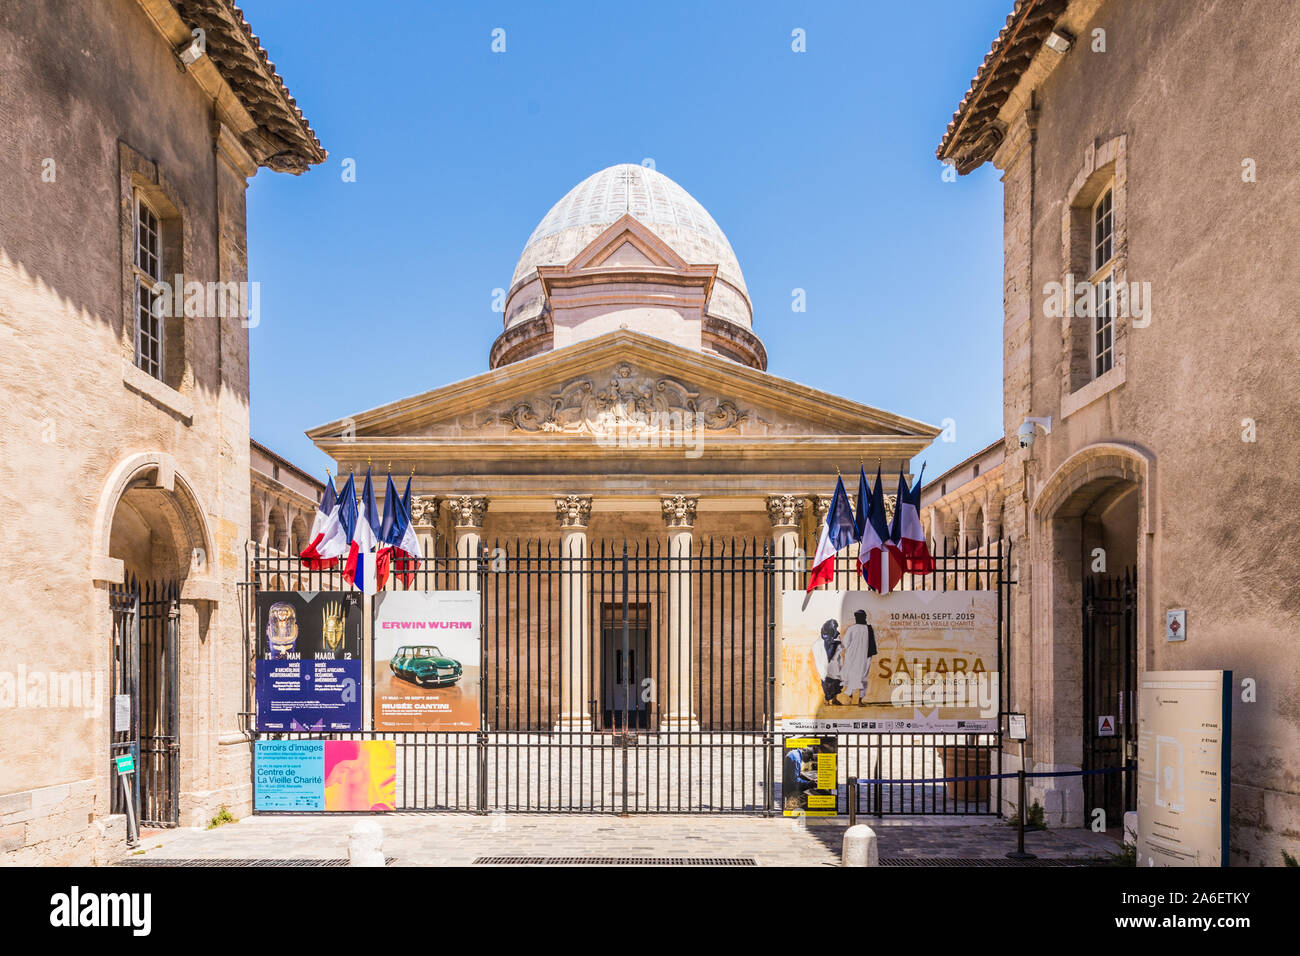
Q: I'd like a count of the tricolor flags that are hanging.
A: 10